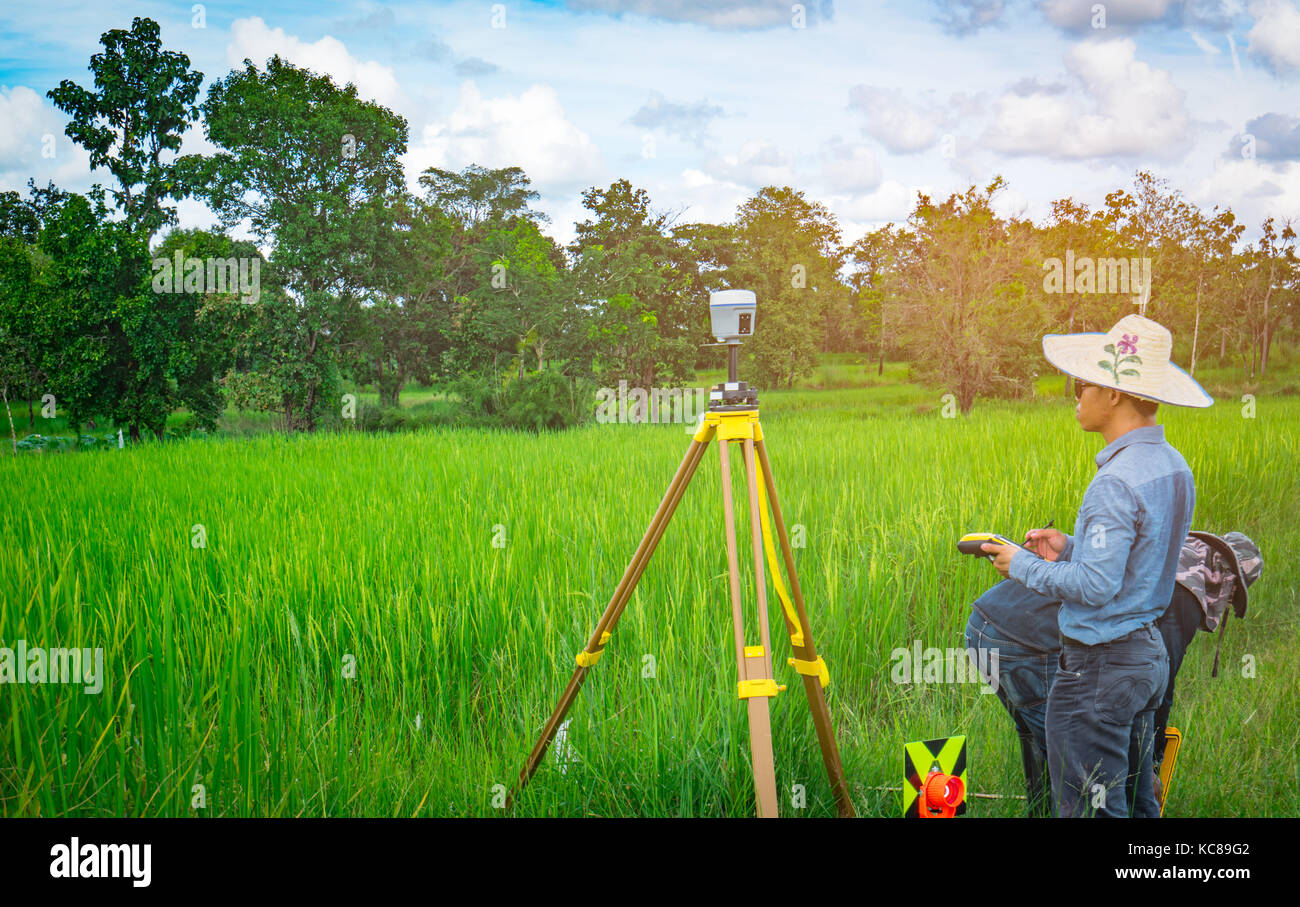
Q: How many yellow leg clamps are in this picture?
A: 3